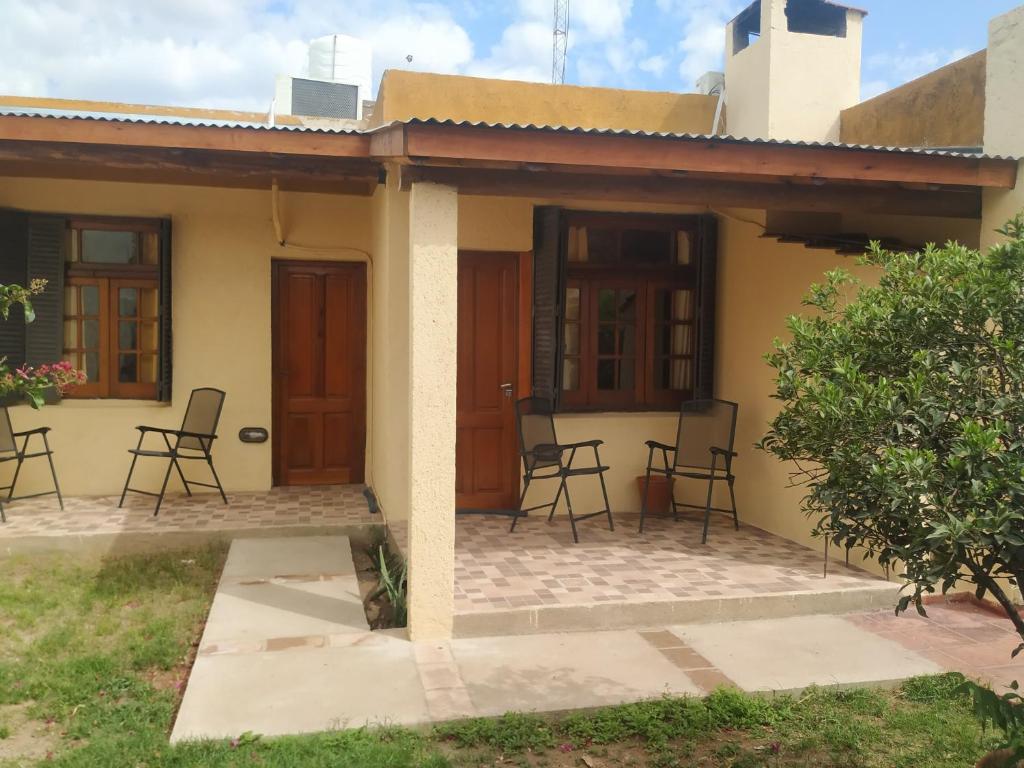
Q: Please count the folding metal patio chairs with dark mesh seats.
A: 4